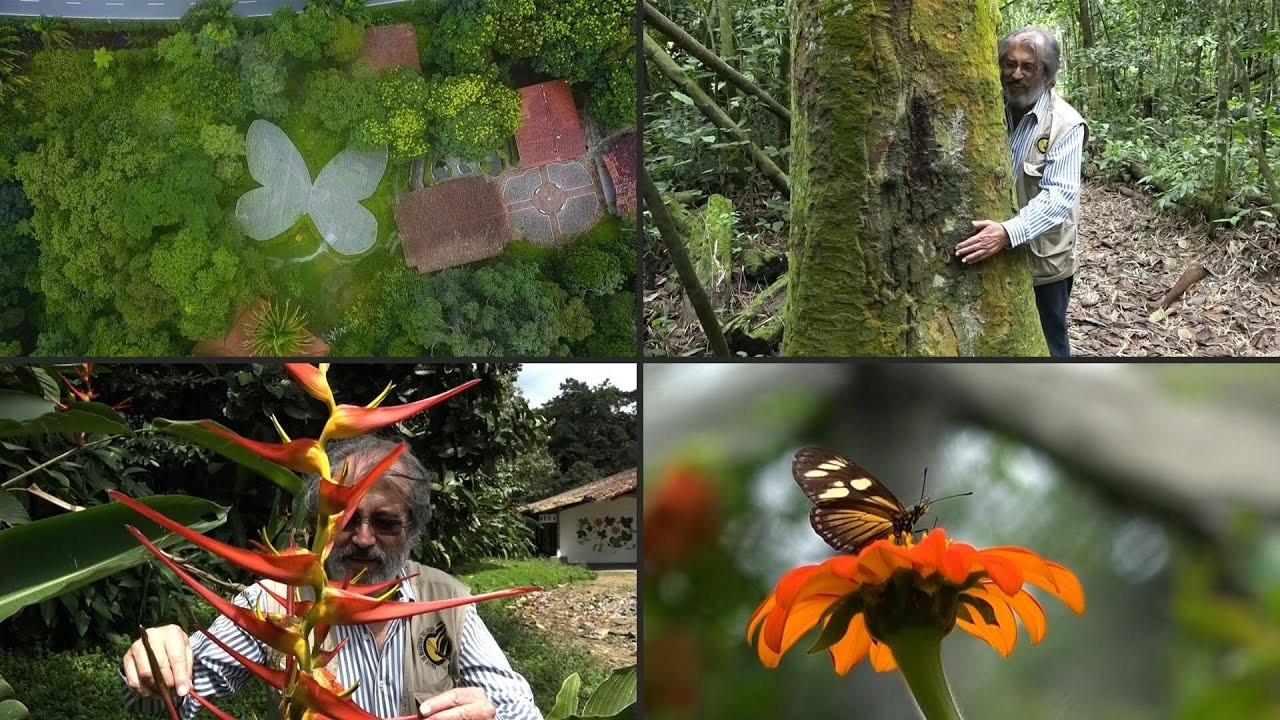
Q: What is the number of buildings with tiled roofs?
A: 6